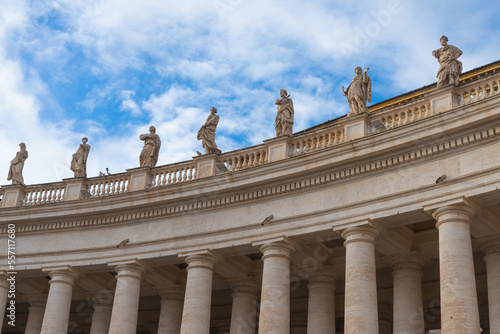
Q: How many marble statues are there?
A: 7